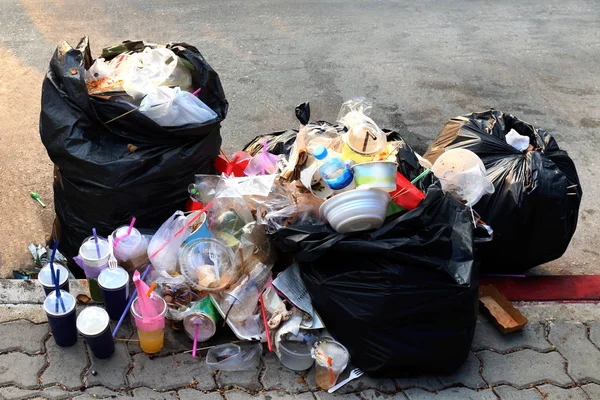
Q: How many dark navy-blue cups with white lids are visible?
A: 4